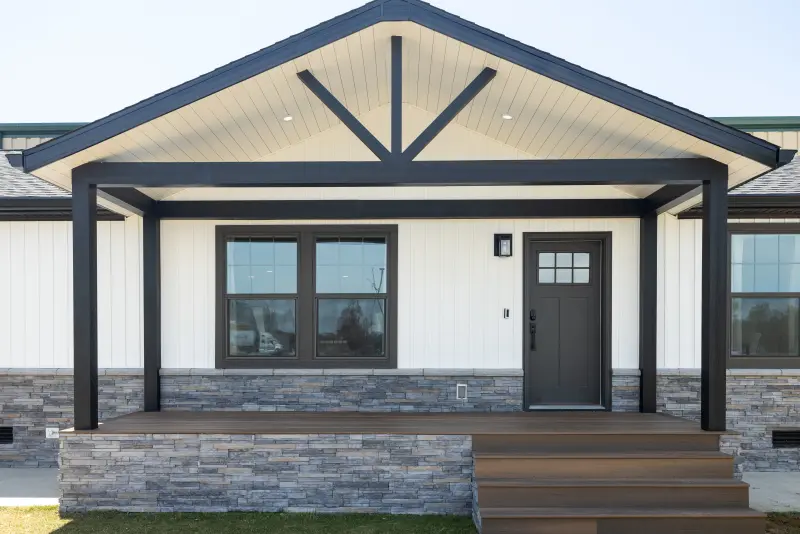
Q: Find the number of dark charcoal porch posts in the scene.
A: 4